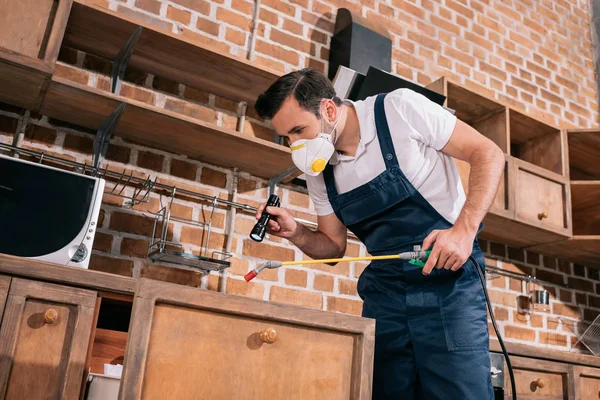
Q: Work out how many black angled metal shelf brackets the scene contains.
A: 3